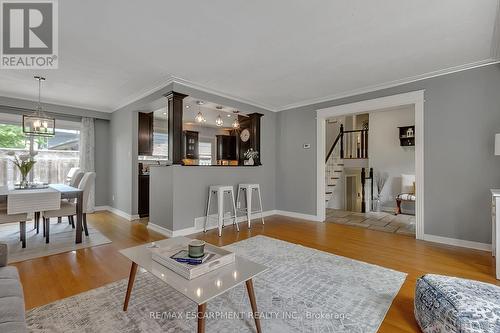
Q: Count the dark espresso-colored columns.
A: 2